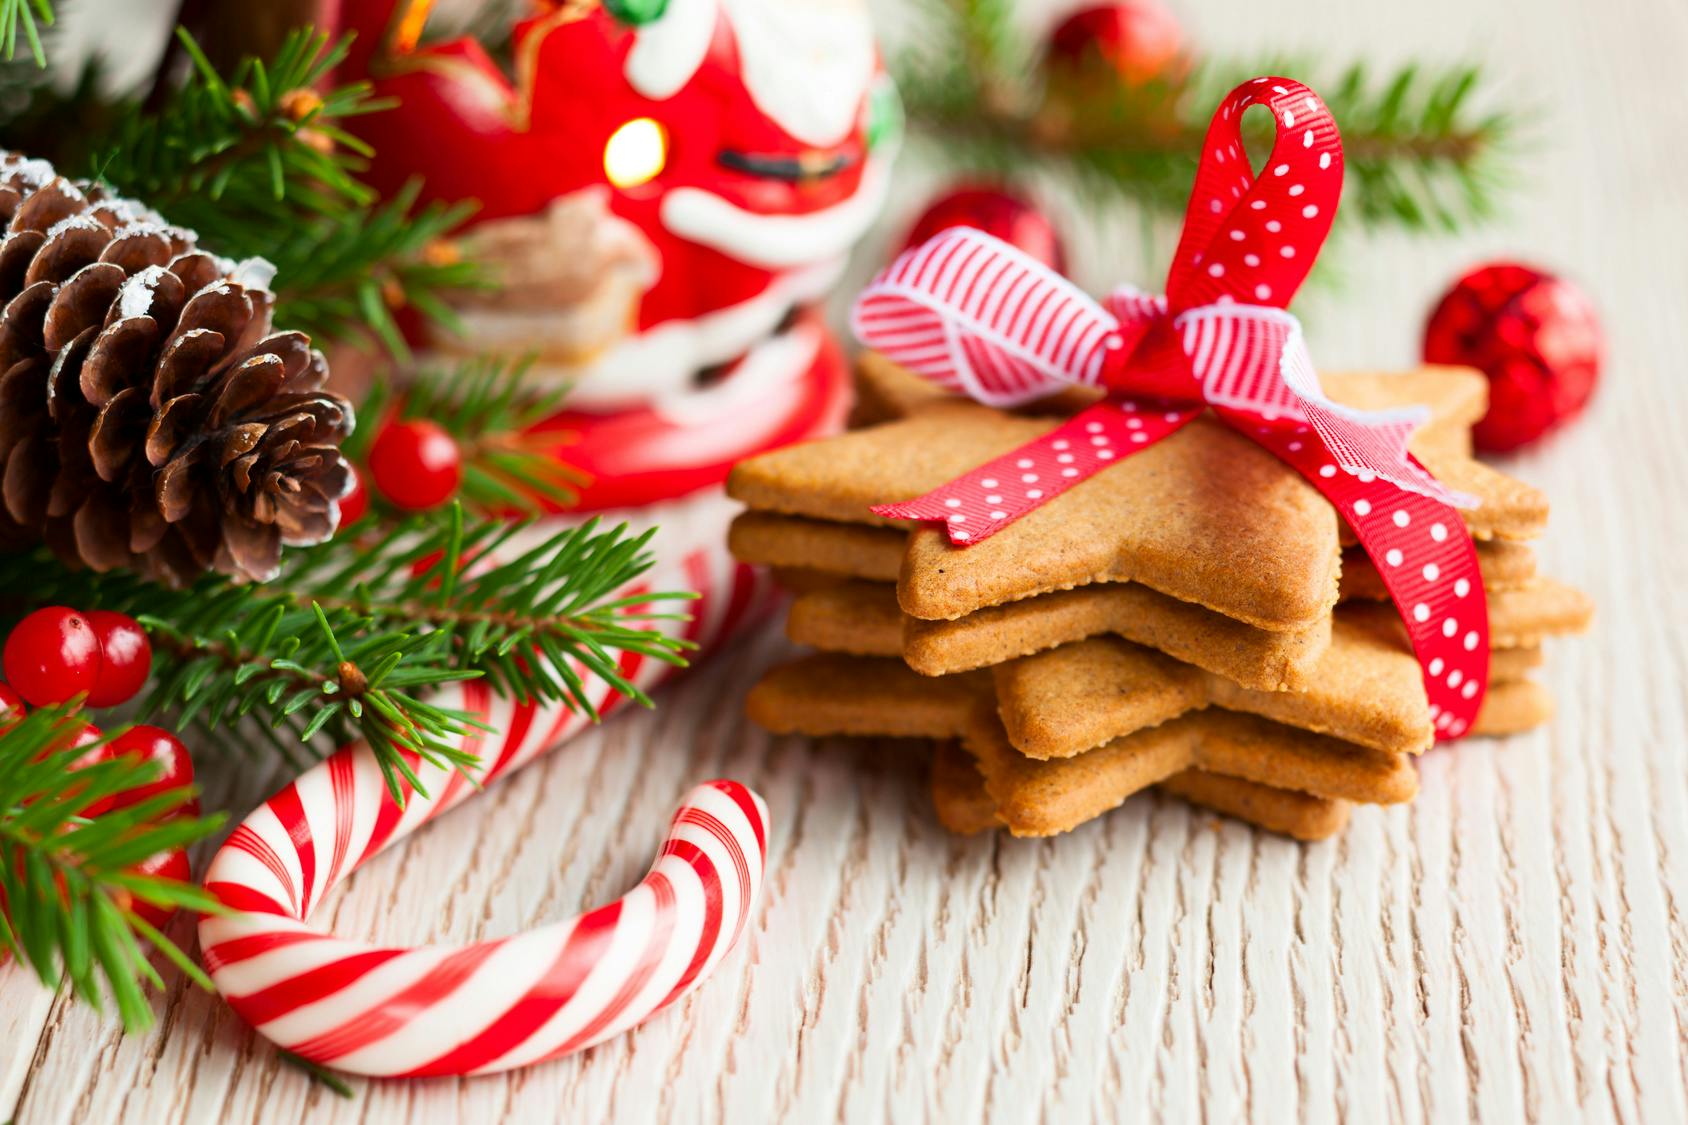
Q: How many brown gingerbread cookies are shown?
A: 5